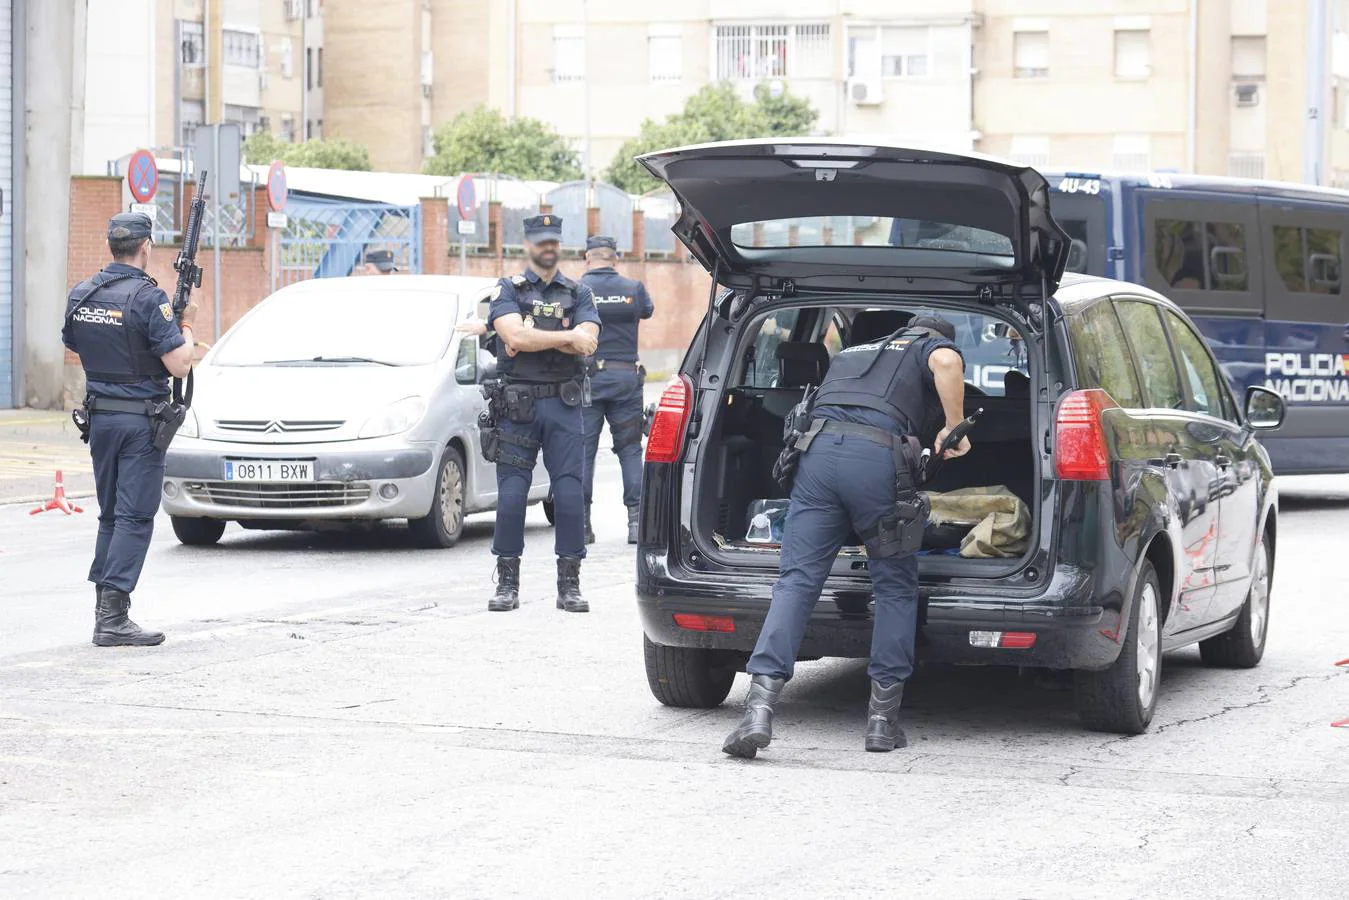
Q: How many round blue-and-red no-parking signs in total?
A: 3